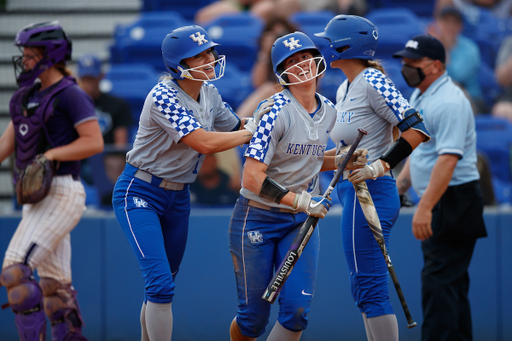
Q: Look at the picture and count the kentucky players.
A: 3